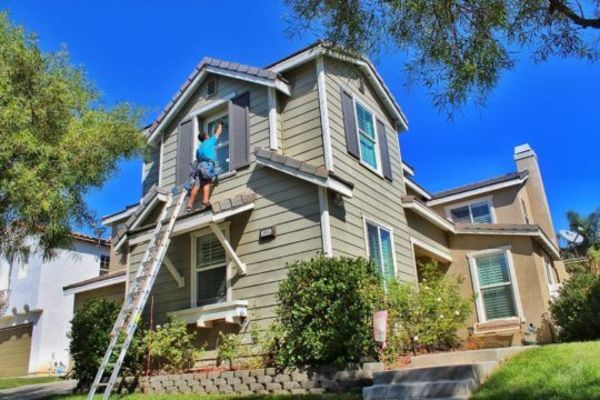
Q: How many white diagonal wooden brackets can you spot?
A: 2